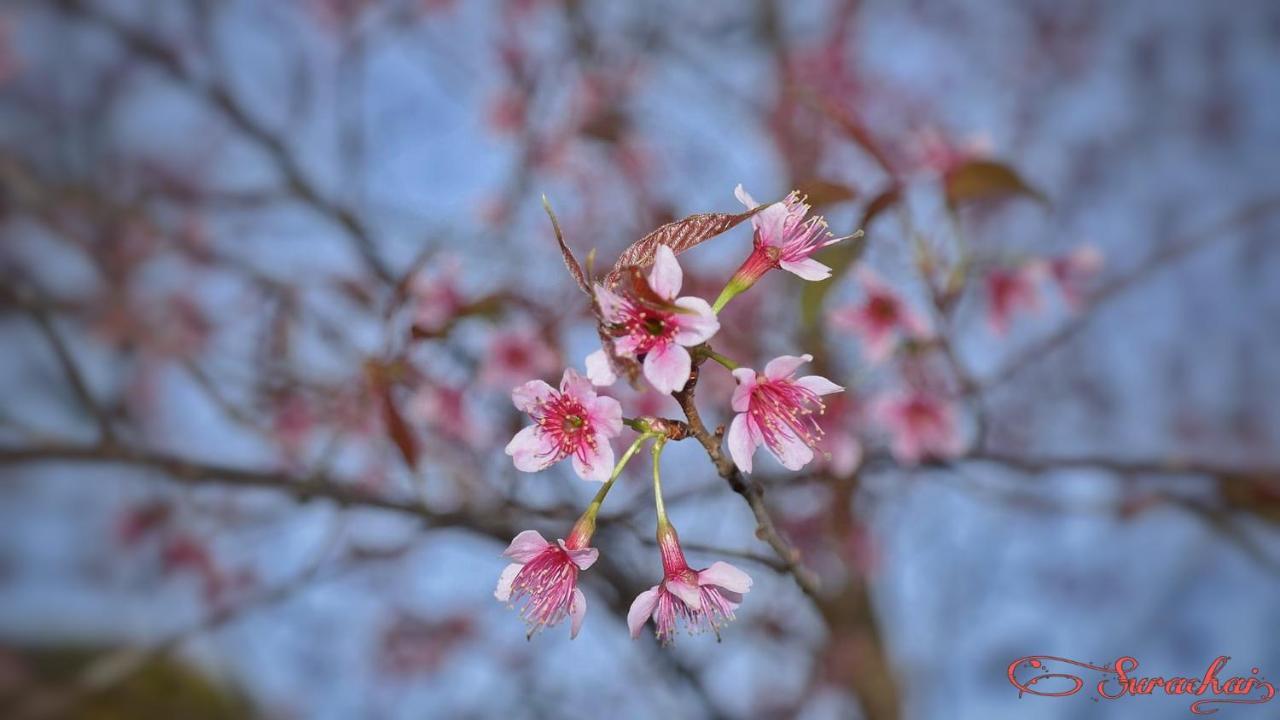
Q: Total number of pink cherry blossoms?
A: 6